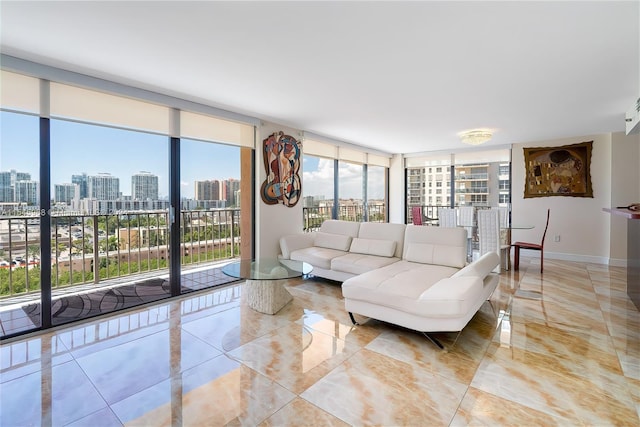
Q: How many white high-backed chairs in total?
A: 4